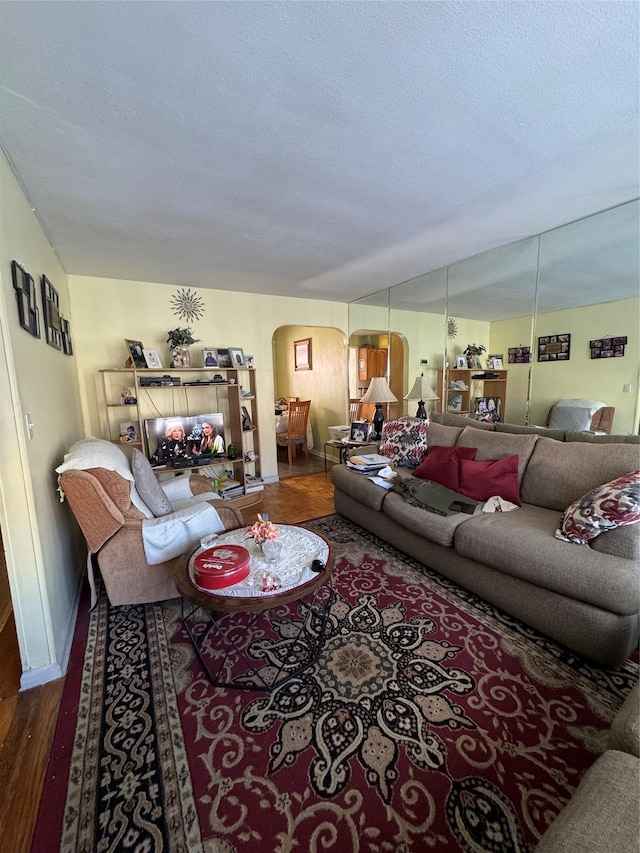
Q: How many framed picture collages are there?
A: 3